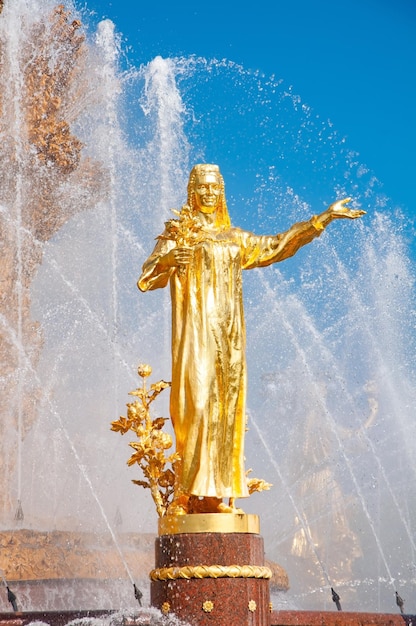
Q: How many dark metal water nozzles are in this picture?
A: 4